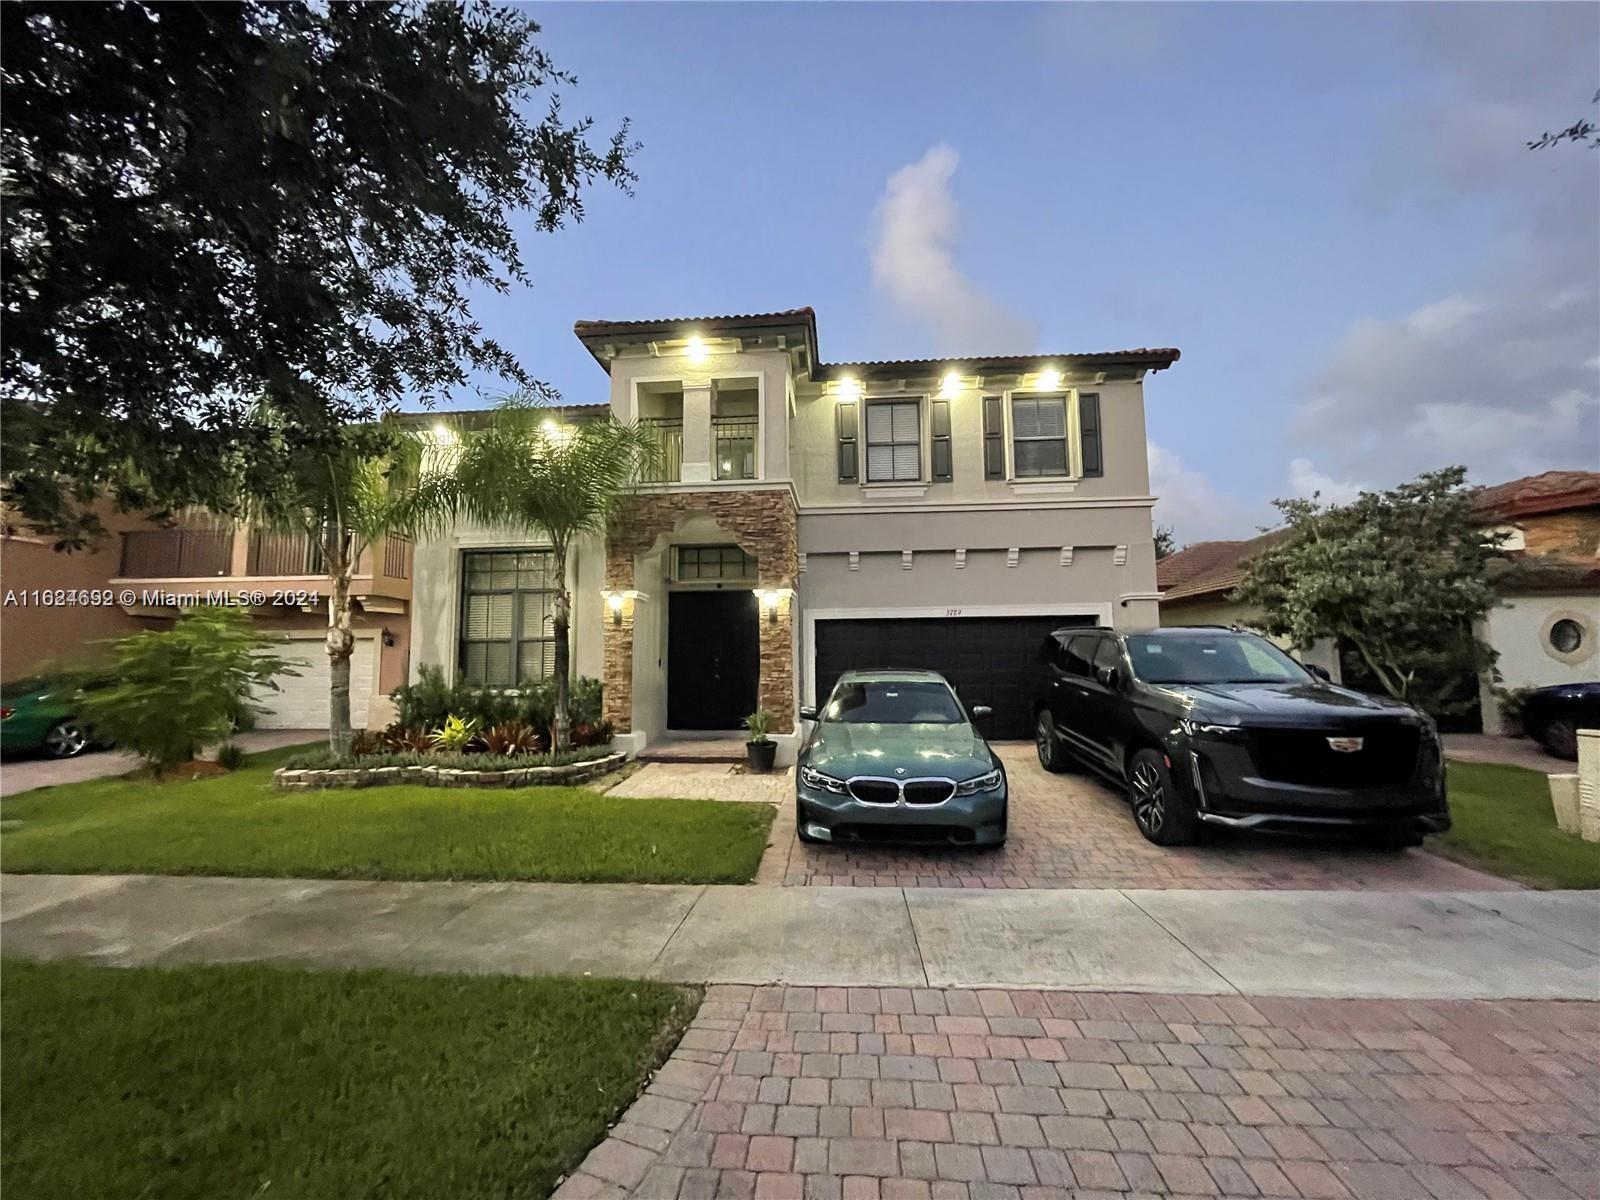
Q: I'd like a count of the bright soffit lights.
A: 6